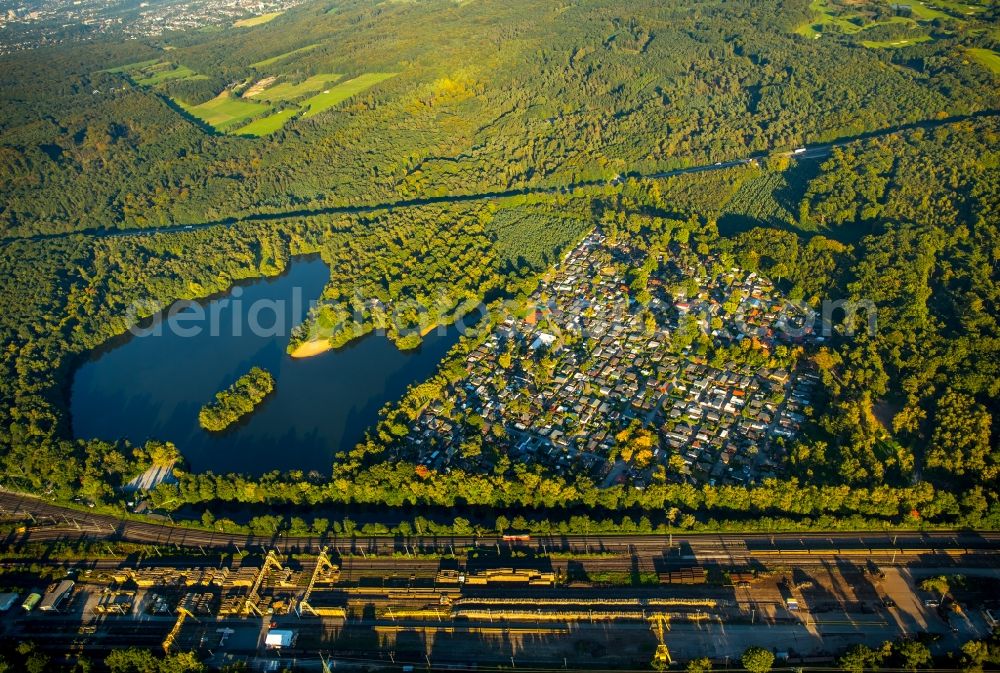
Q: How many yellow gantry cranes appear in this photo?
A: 4